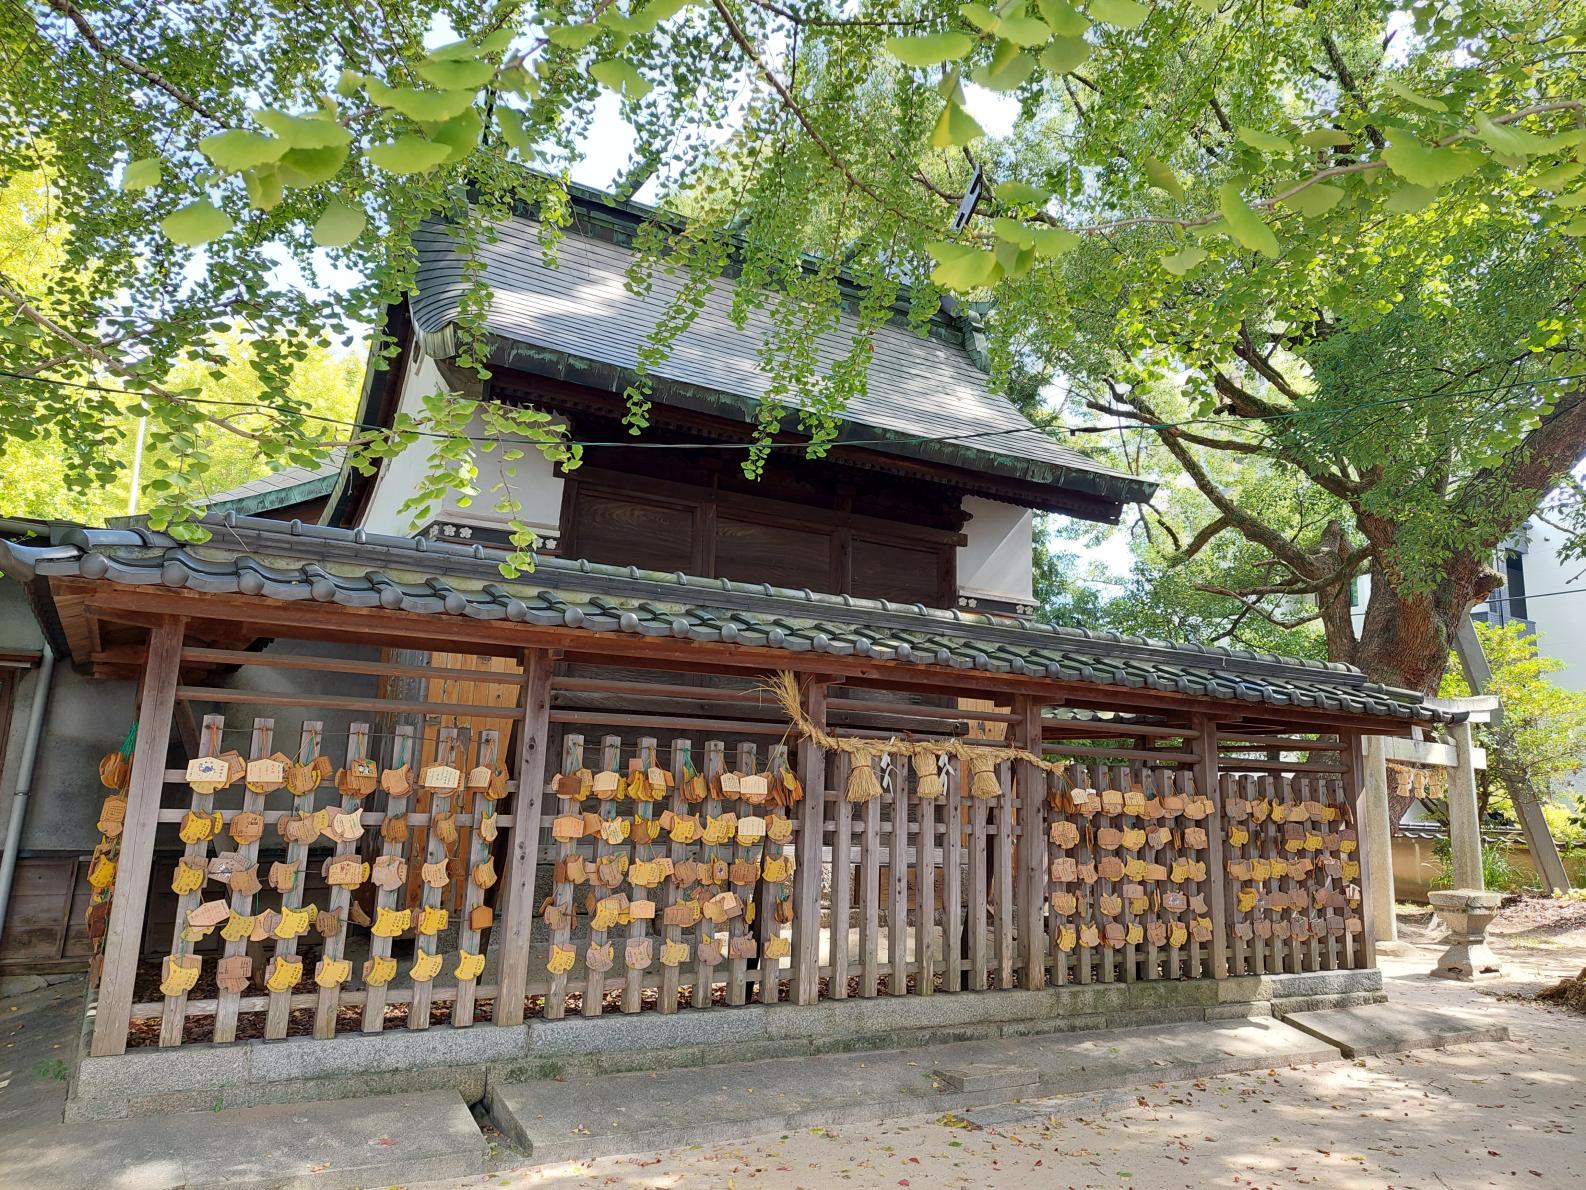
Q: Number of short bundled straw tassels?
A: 6